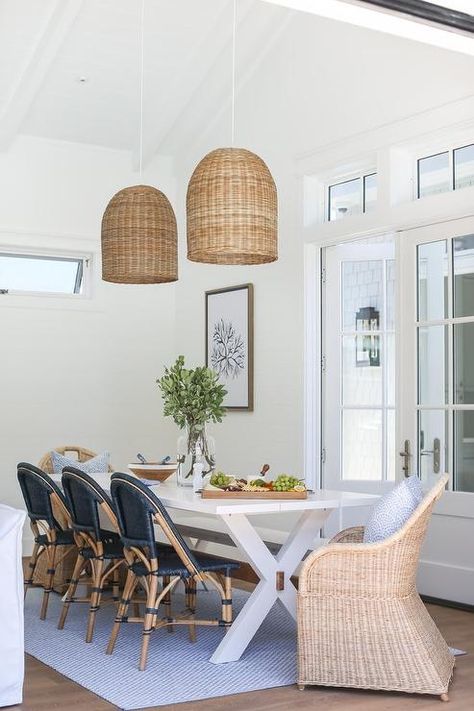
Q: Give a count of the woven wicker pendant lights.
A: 2